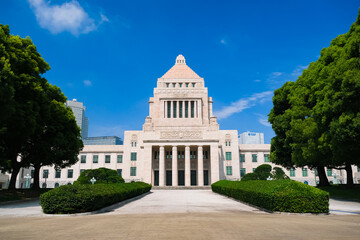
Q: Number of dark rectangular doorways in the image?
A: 5